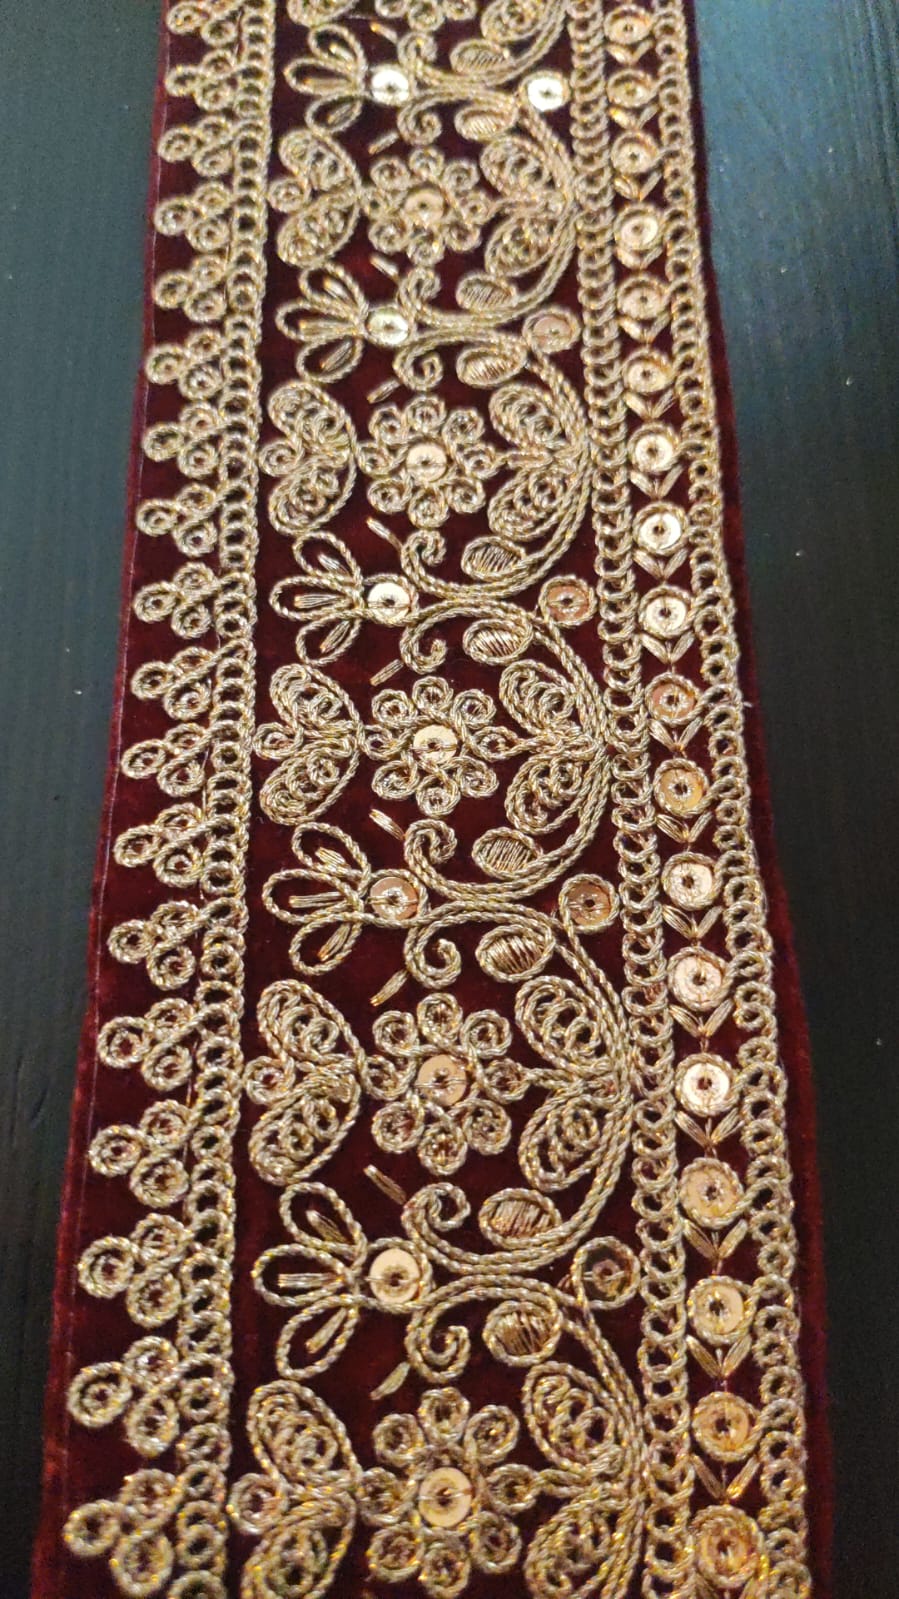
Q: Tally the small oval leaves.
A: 10